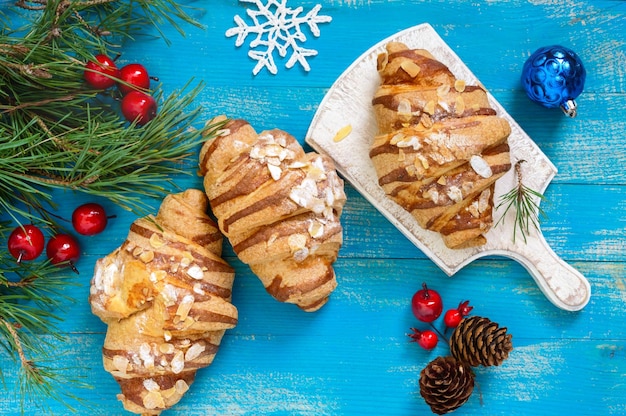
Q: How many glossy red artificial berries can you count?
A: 9